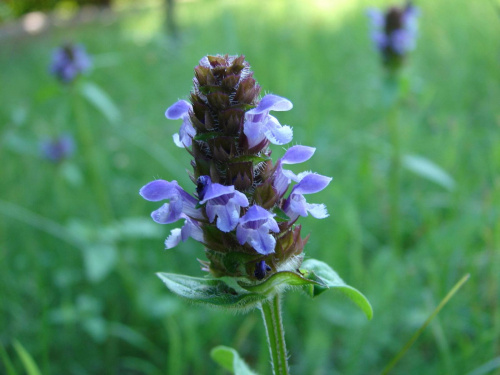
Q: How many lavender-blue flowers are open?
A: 8